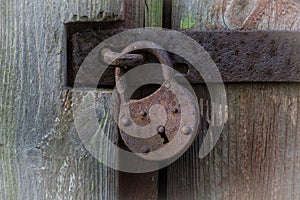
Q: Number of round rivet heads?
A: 6